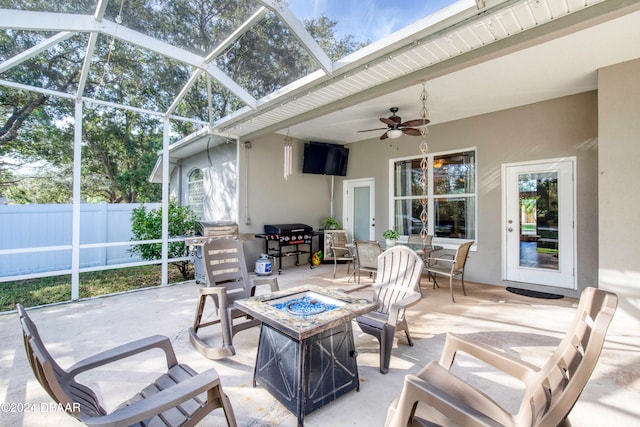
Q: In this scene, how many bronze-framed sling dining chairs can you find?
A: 4